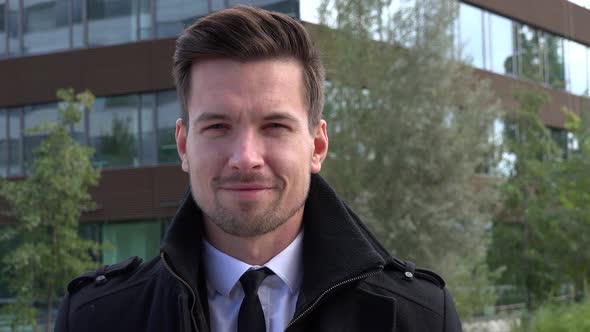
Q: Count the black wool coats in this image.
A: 1